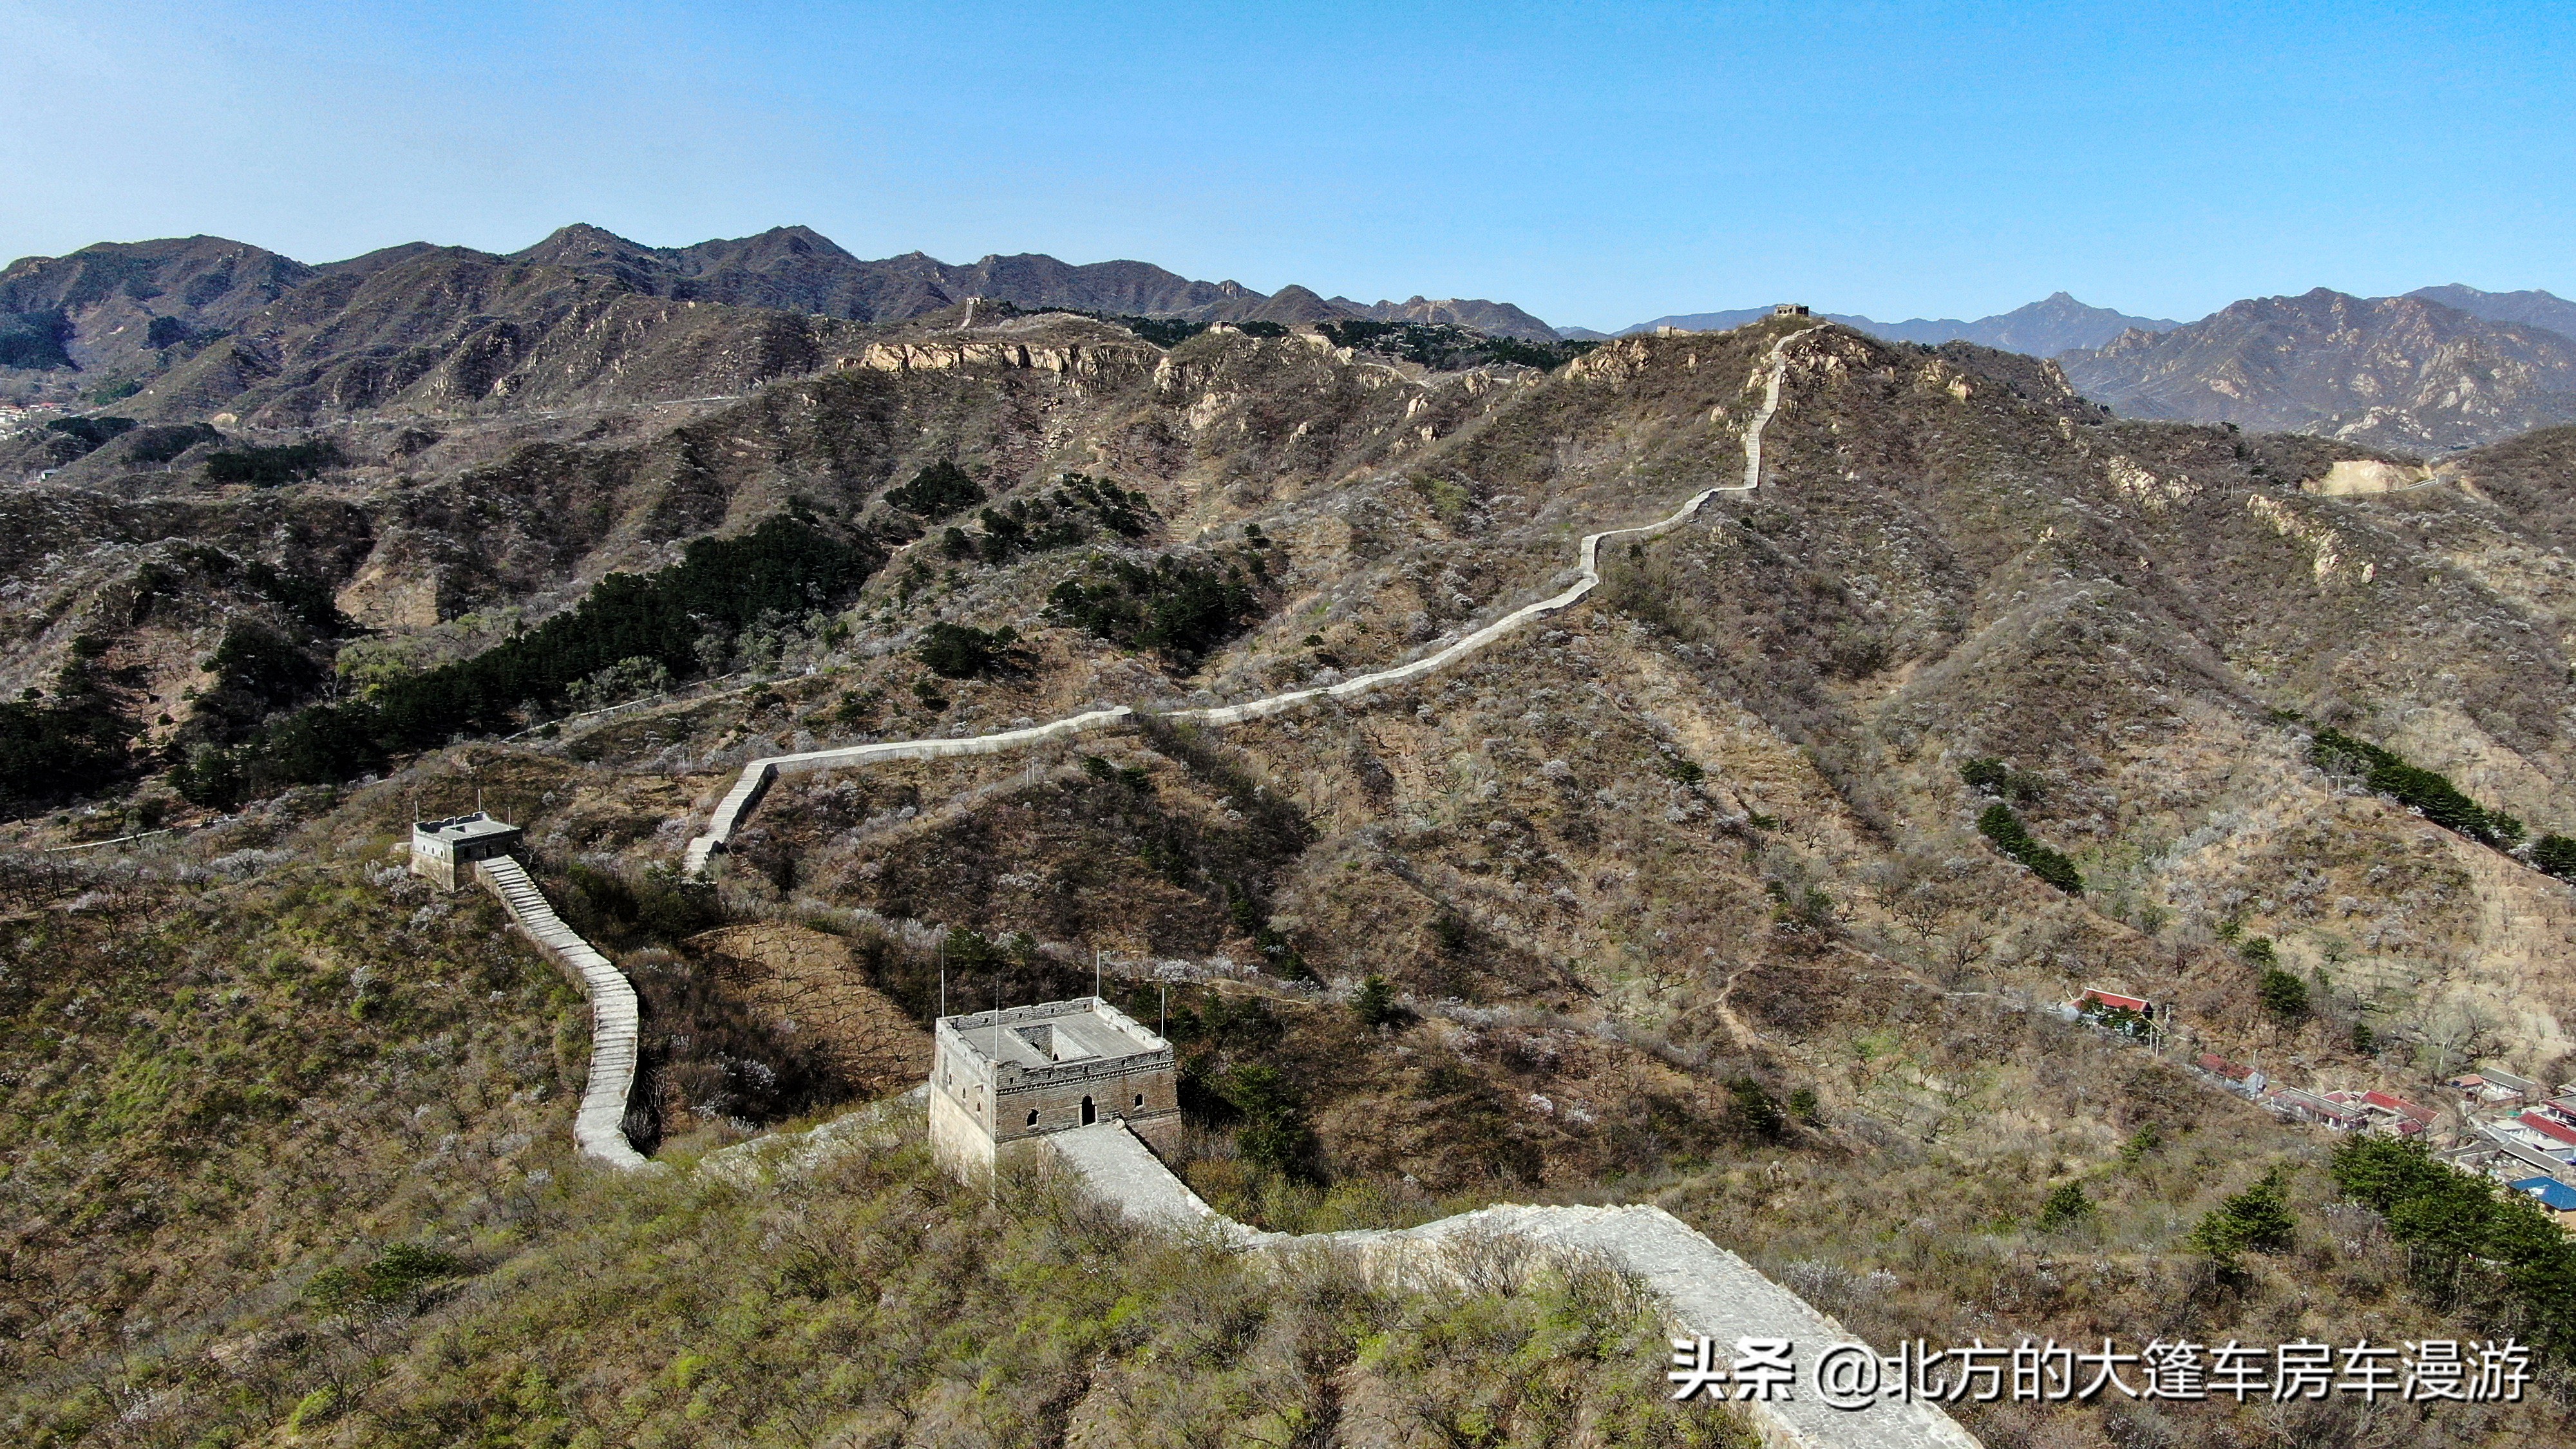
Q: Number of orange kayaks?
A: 0